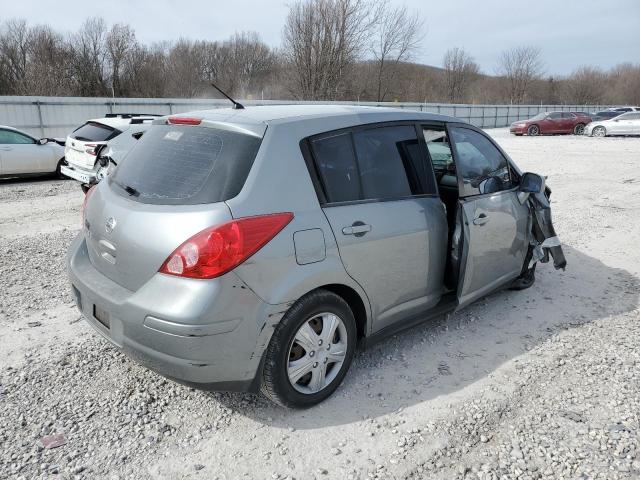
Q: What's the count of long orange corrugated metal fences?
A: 0